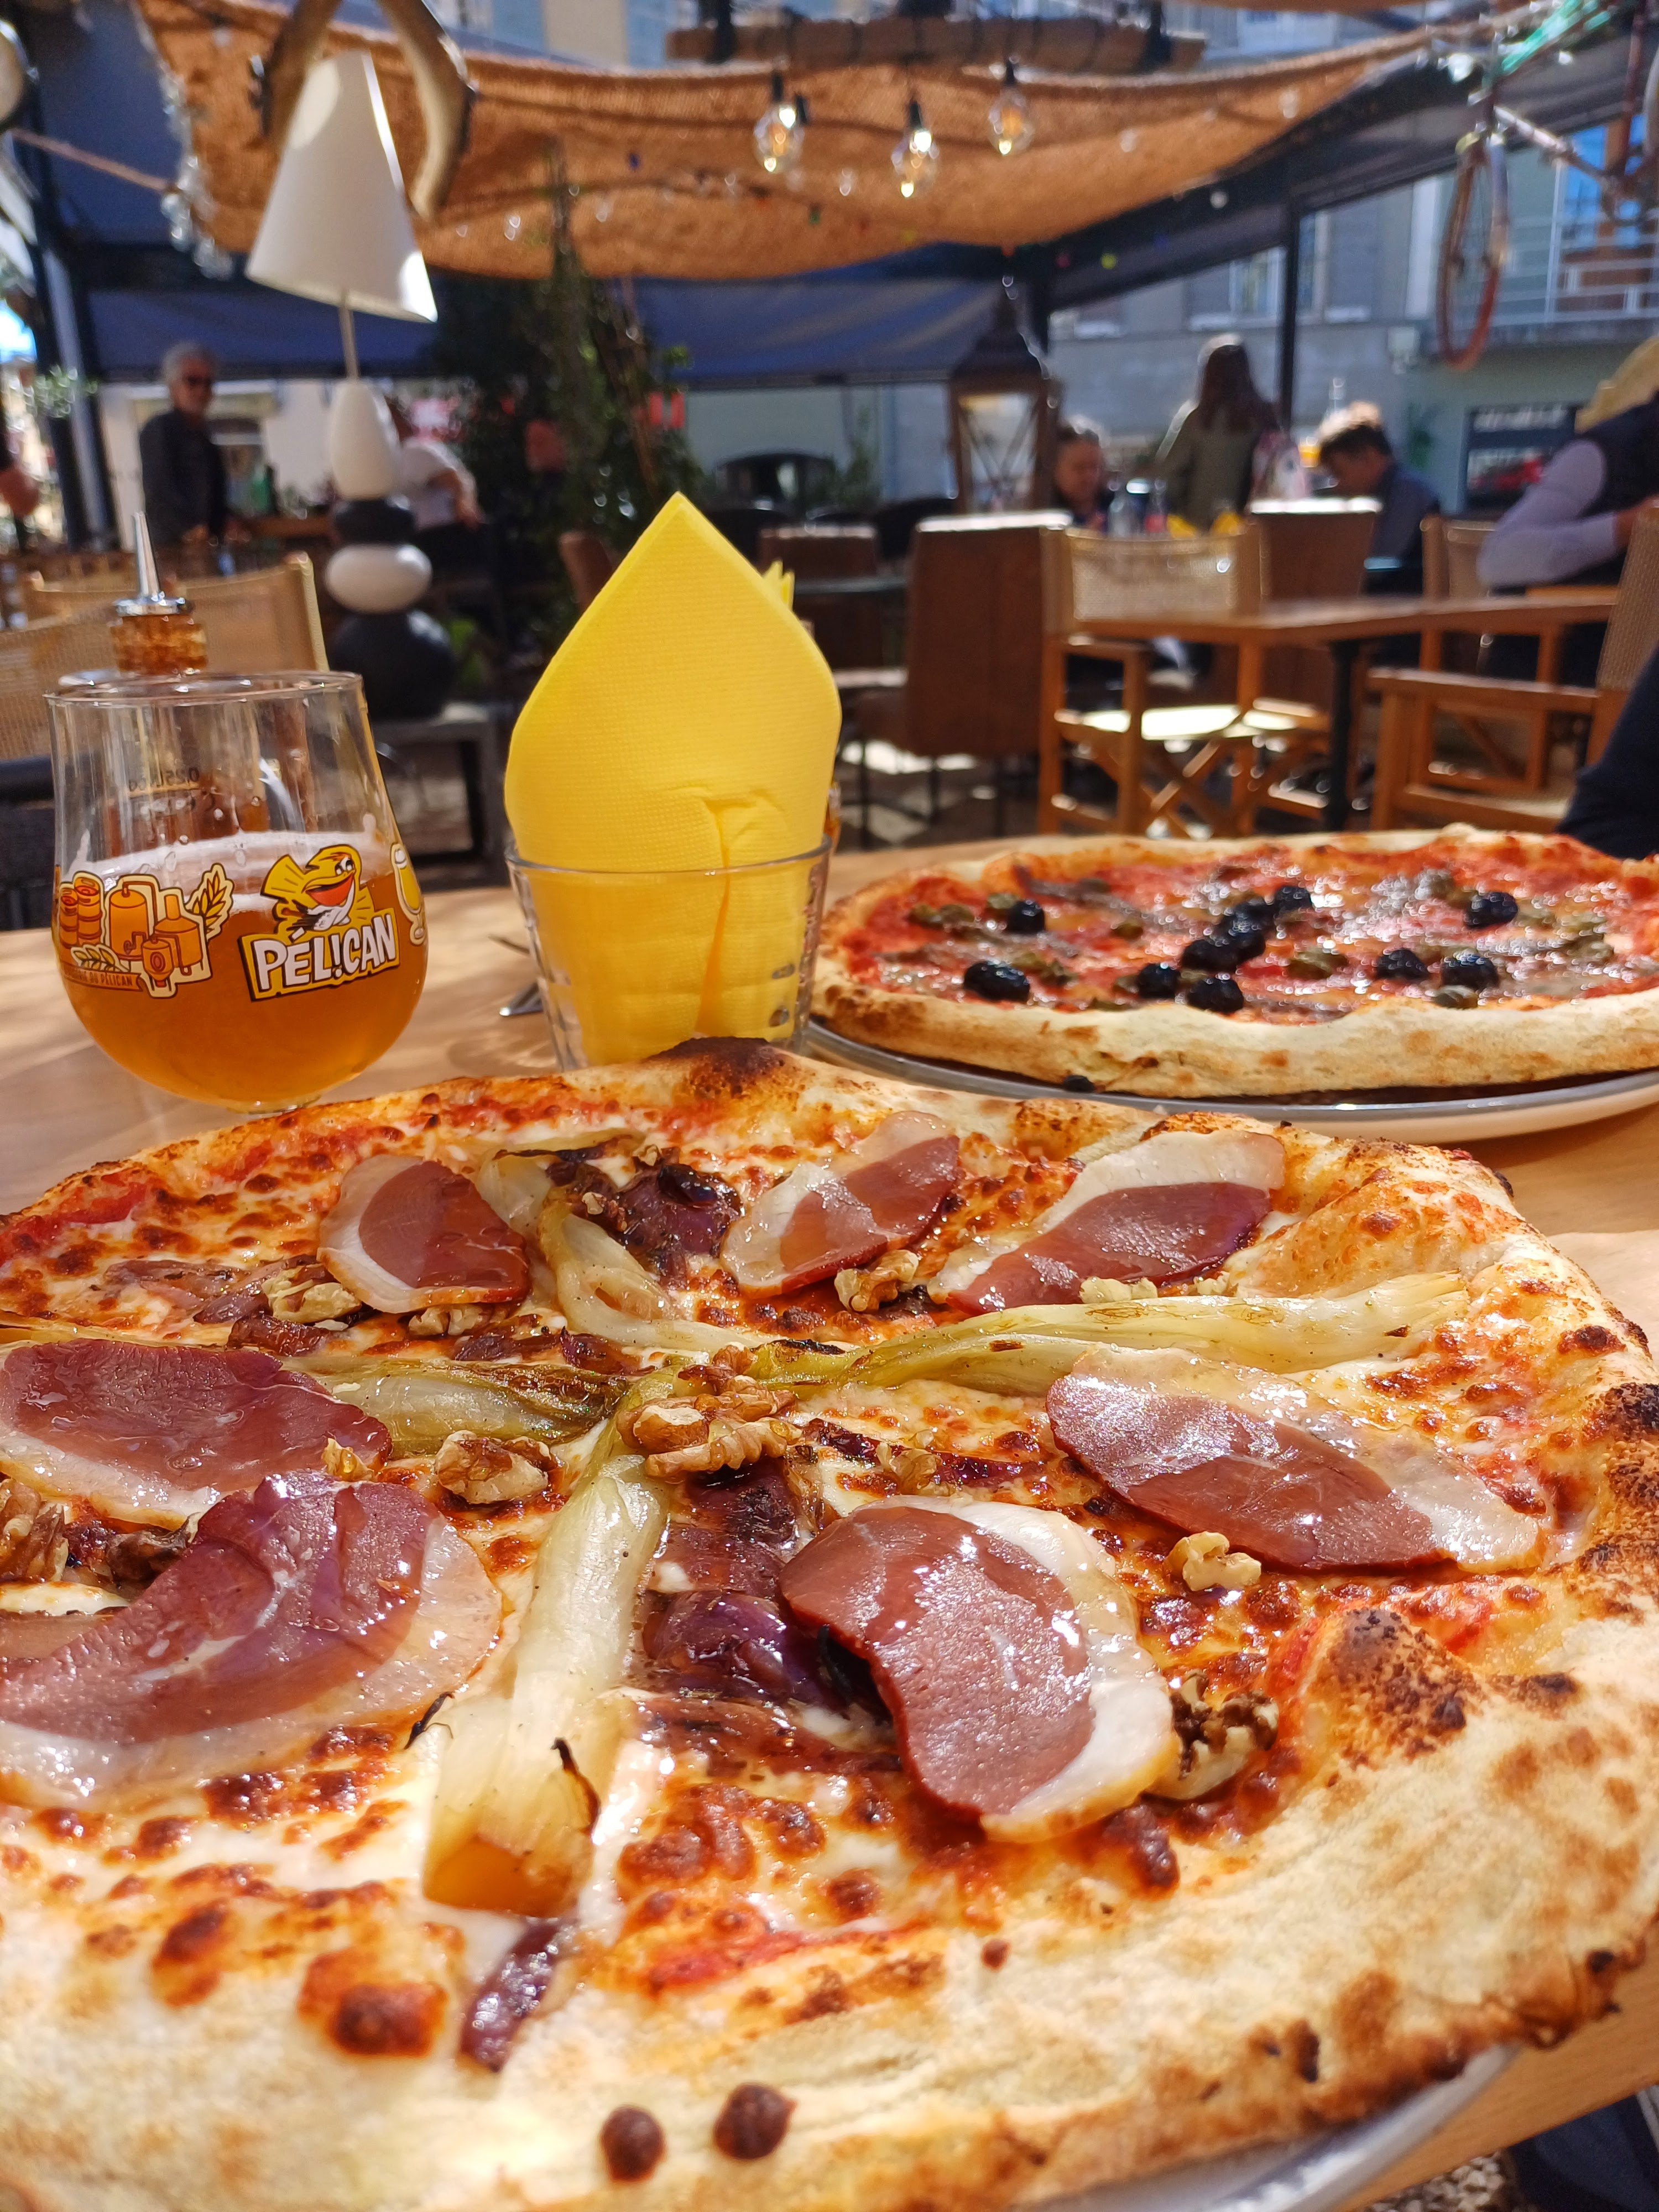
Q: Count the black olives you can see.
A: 11